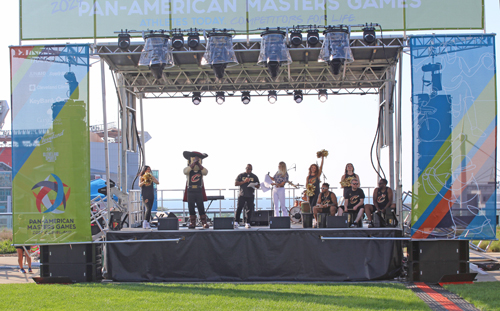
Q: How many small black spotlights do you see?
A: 12